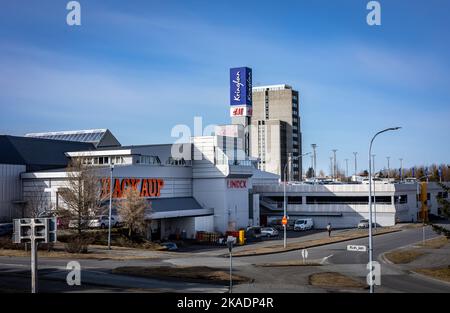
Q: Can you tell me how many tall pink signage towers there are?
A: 0